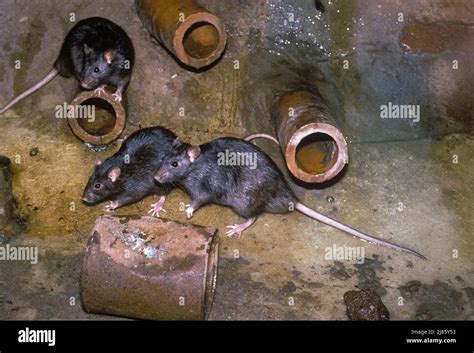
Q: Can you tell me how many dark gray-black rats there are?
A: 3